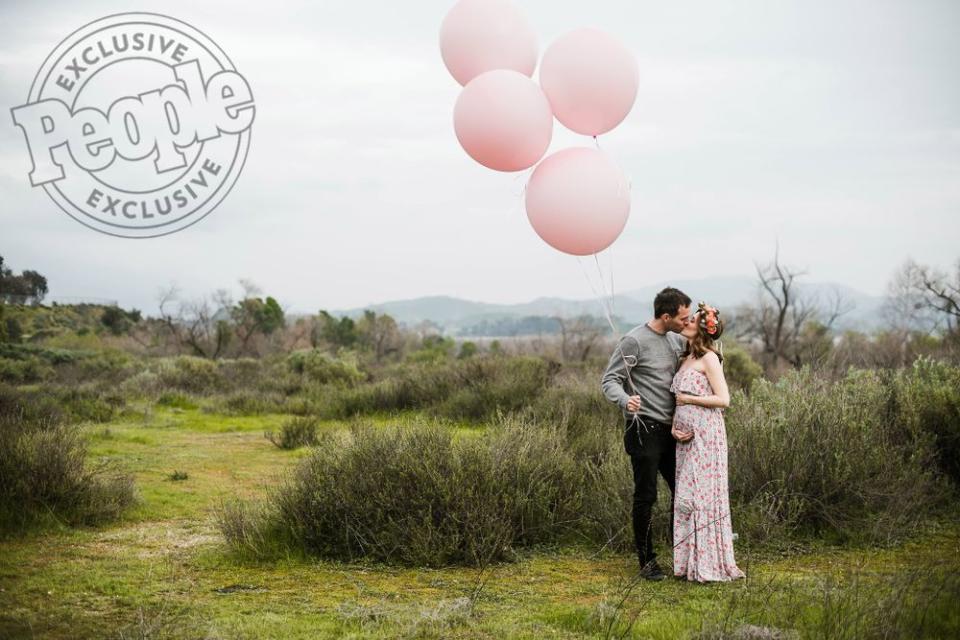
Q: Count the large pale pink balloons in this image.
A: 4